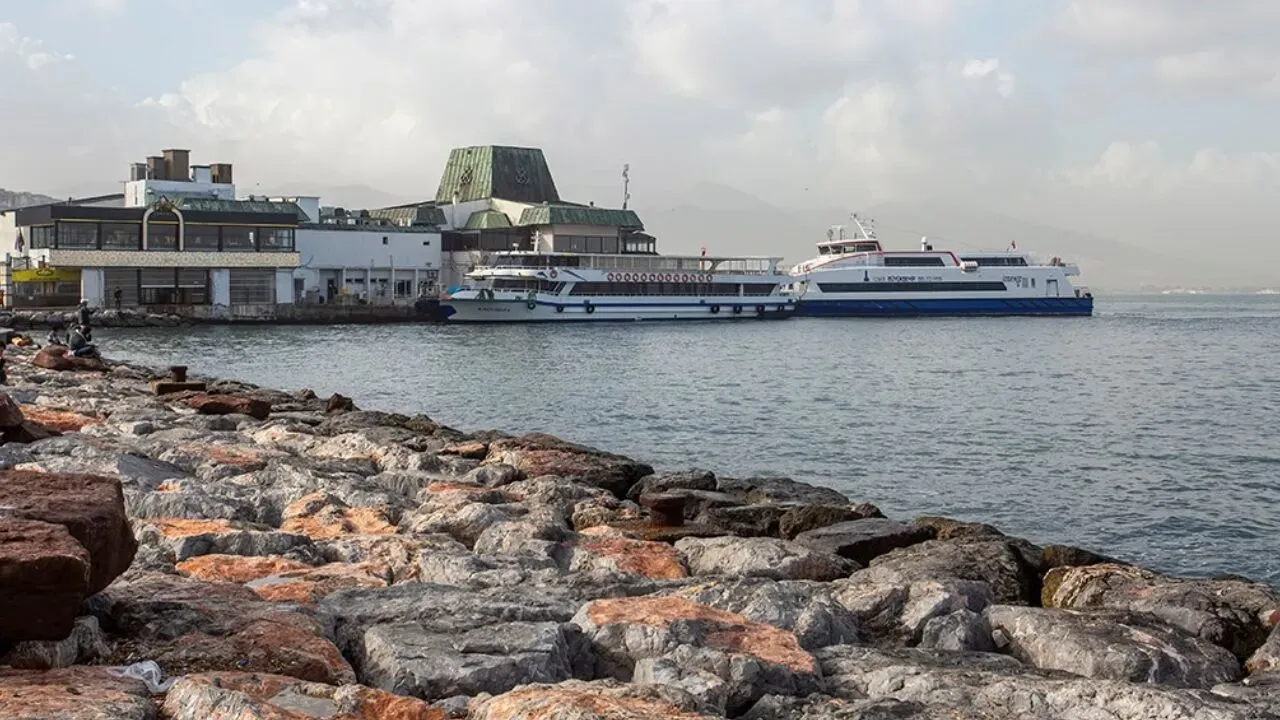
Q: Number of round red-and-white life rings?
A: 14